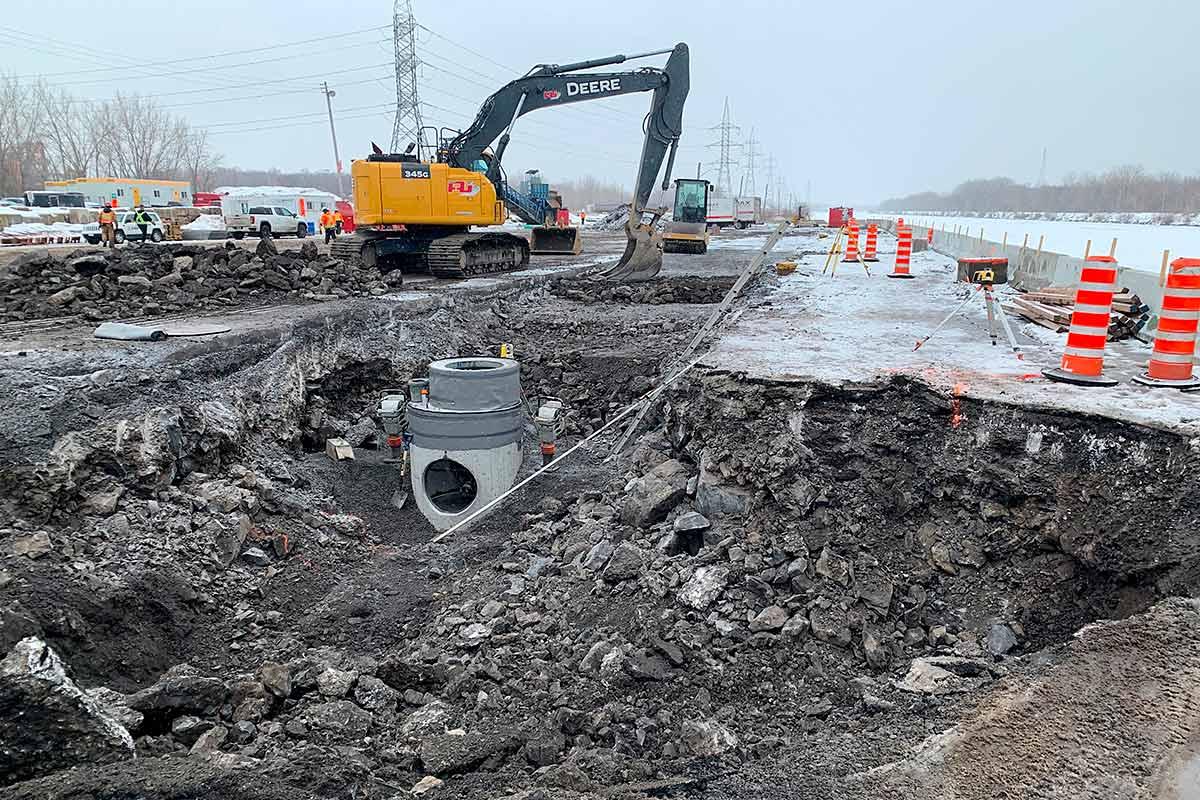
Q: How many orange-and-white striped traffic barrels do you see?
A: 5